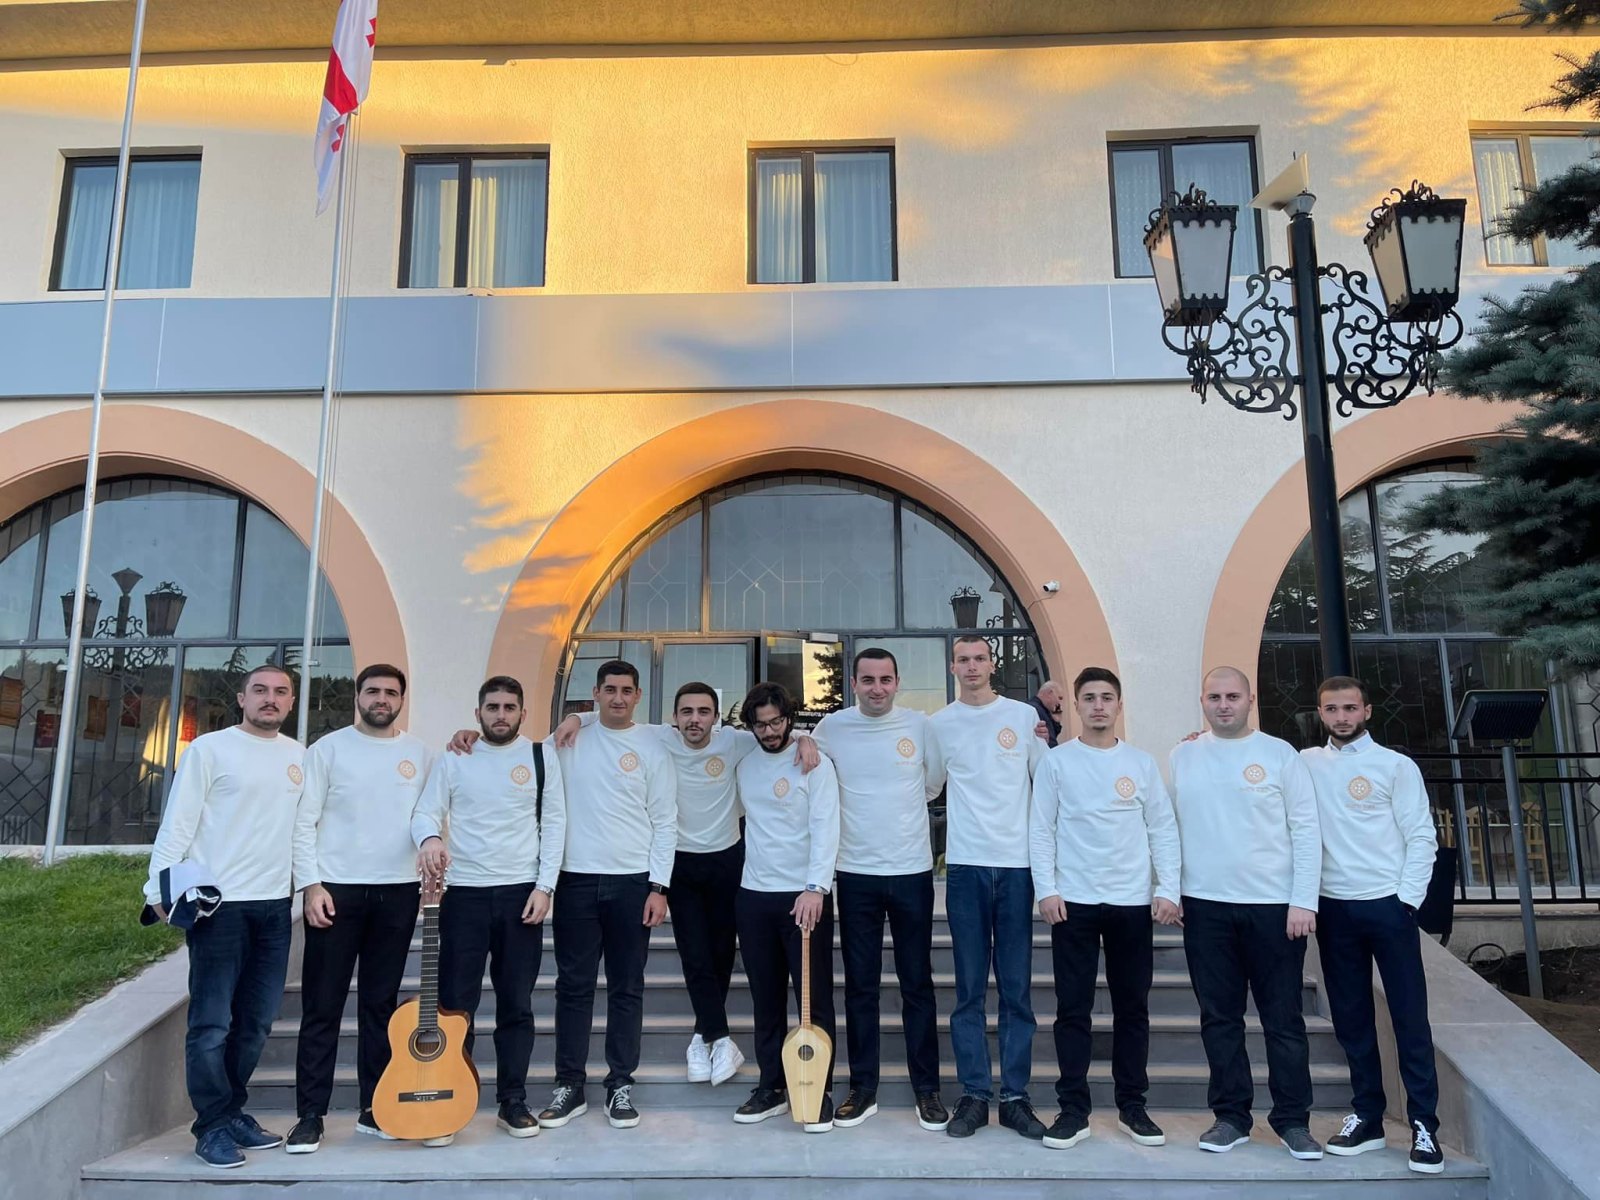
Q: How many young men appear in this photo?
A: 11